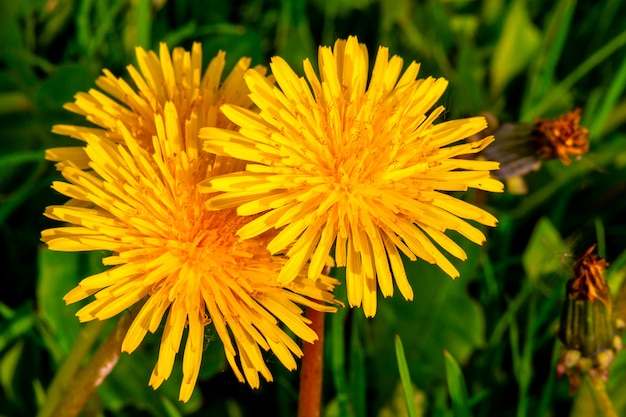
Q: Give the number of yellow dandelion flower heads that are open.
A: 3